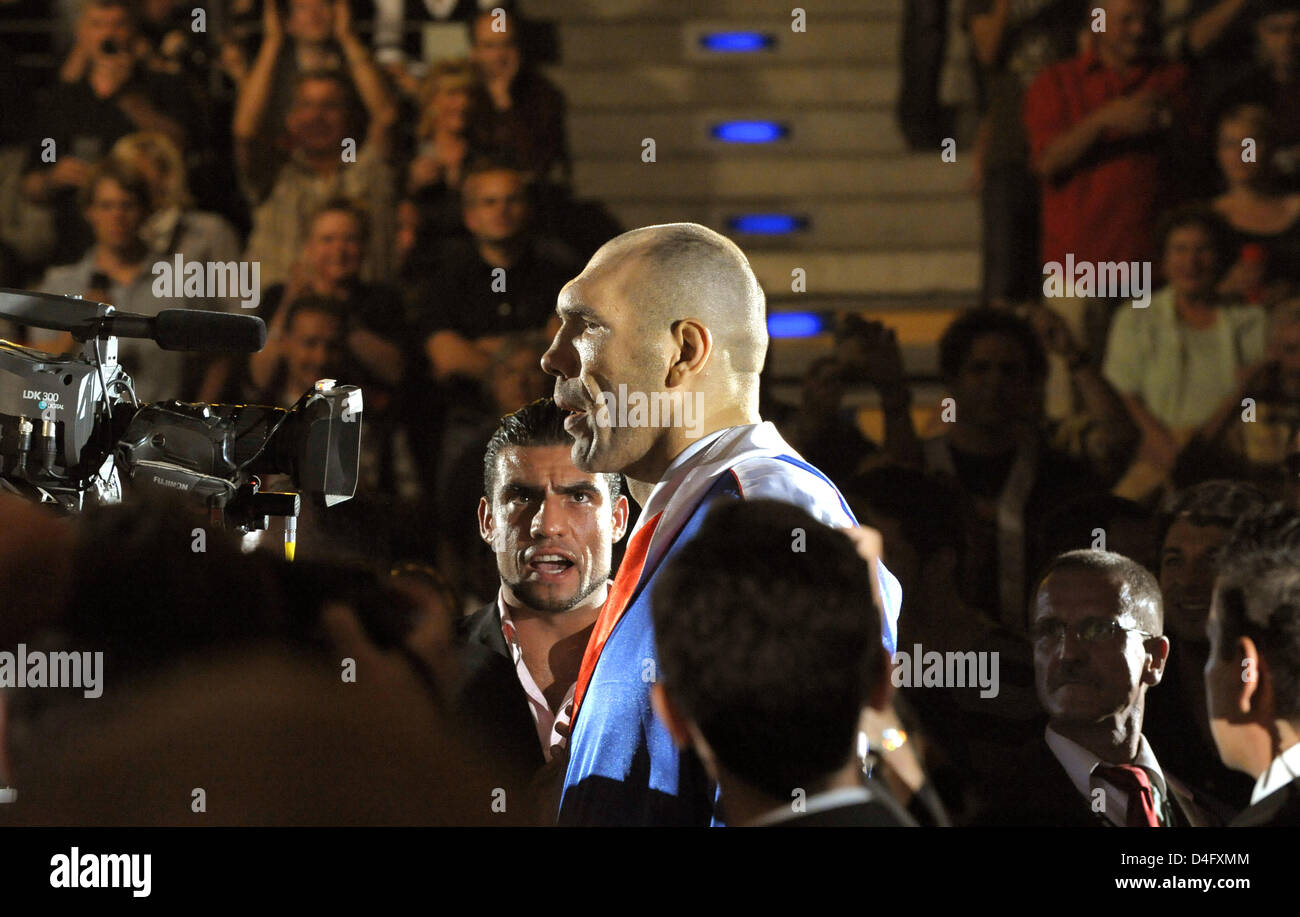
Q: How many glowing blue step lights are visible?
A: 4